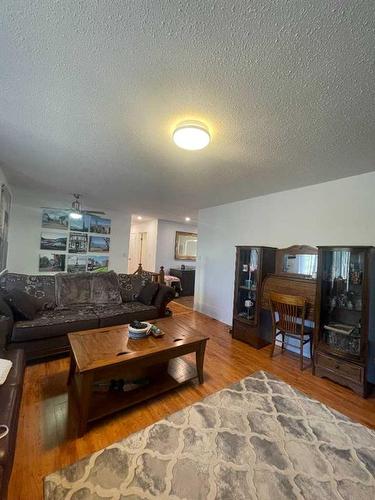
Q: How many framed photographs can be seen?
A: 9